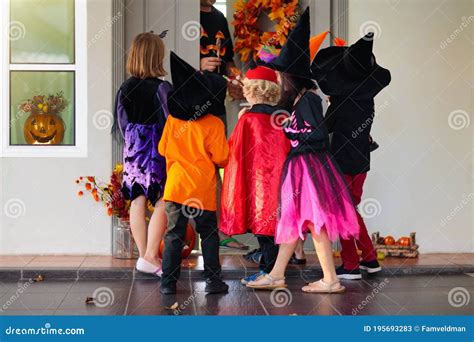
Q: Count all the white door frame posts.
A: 2